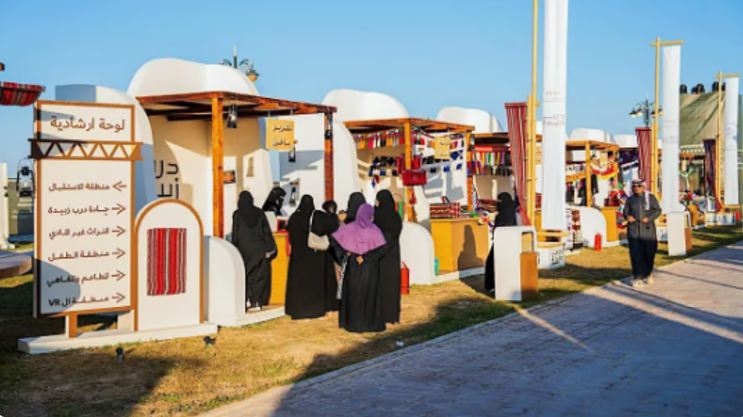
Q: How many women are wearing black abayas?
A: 8